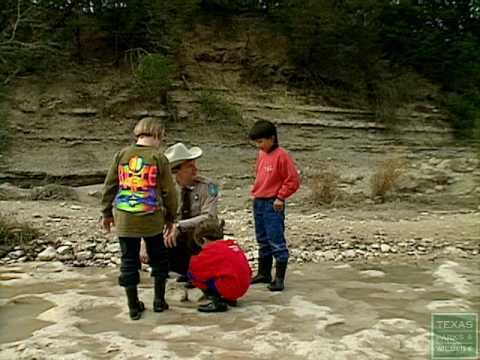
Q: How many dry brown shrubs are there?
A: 2